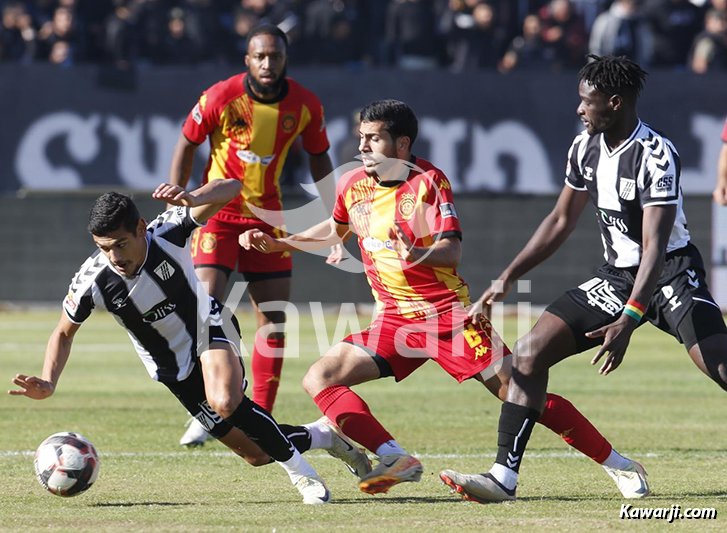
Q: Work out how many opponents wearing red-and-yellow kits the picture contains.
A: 2